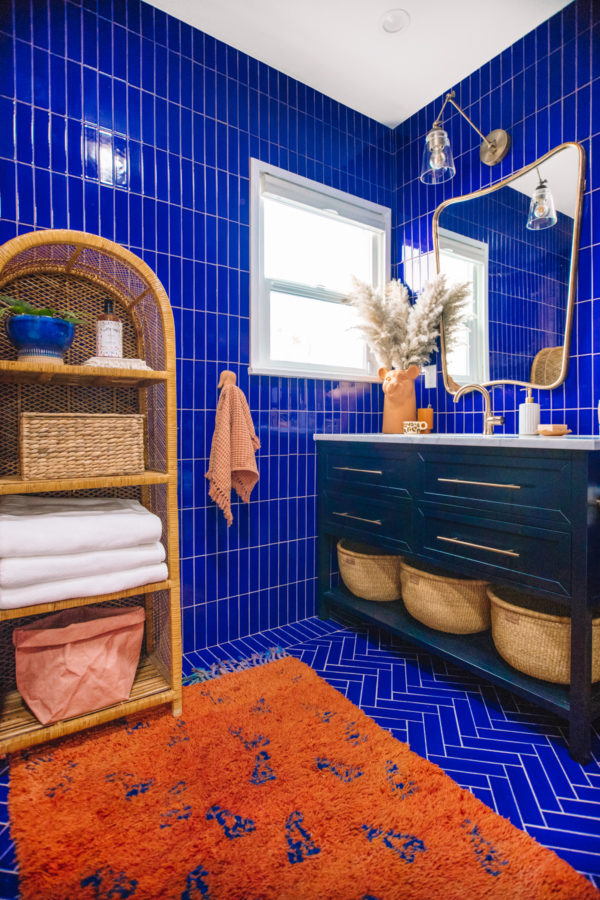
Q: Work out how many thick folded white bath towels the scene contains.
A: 3